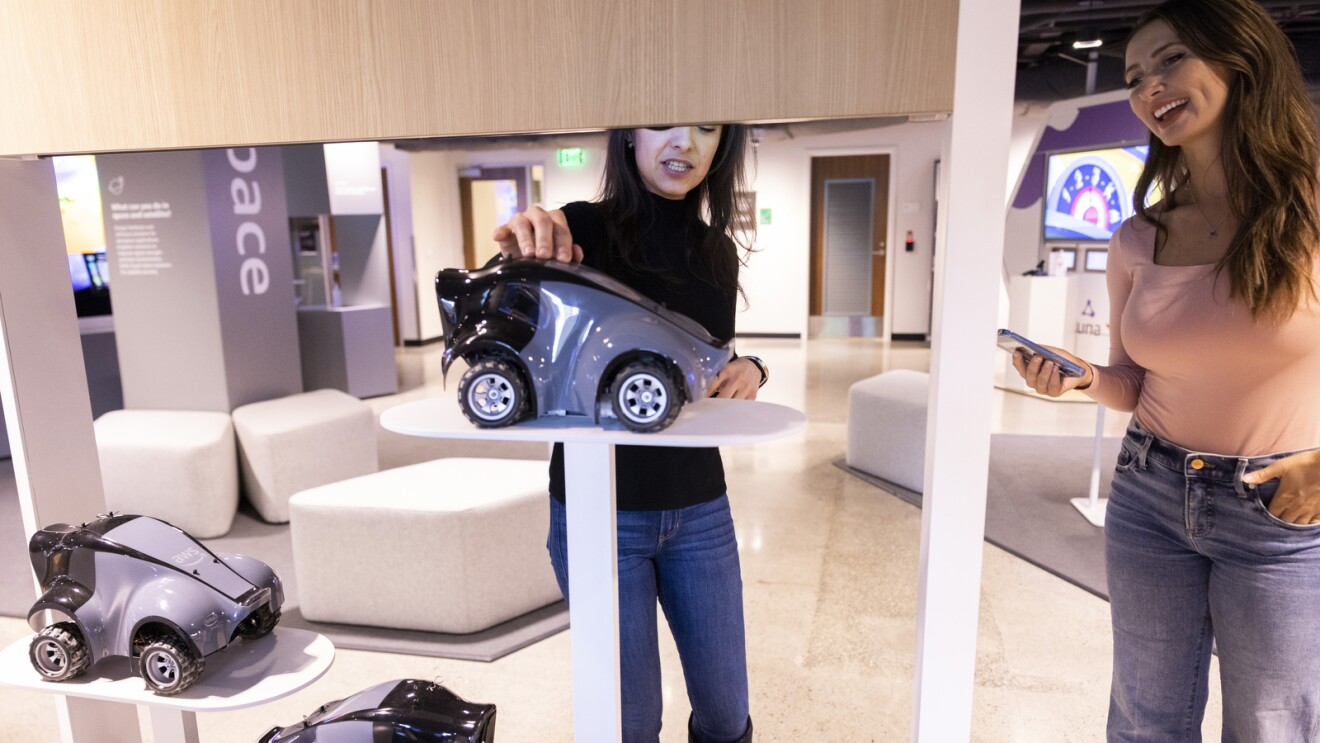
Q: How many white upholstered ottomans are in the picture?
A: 4